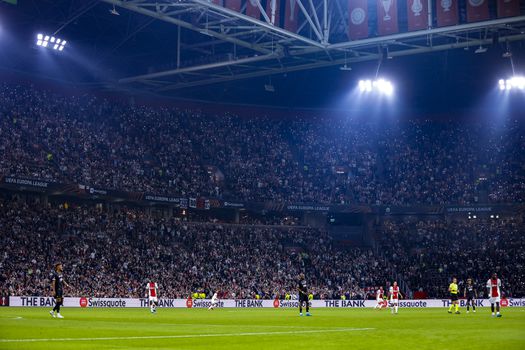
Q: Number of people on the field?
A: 9